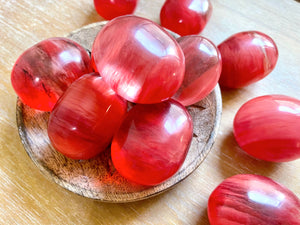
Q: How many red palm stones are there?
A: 10